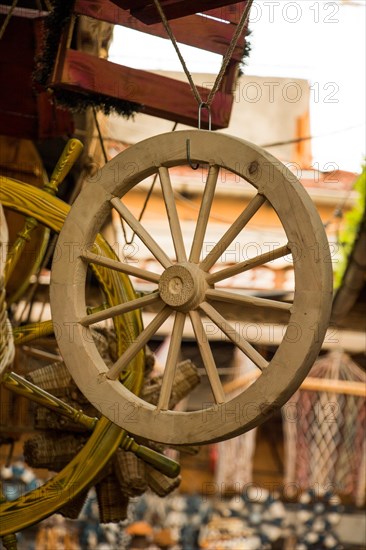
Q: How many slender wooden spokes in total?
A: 12